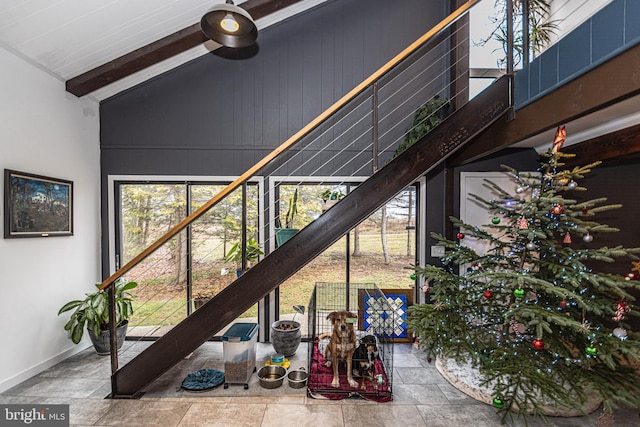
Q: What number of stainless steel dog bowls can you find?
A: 2